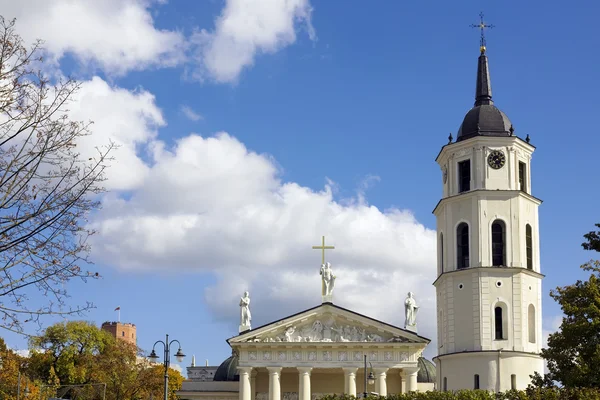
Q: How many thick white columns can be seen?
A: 6